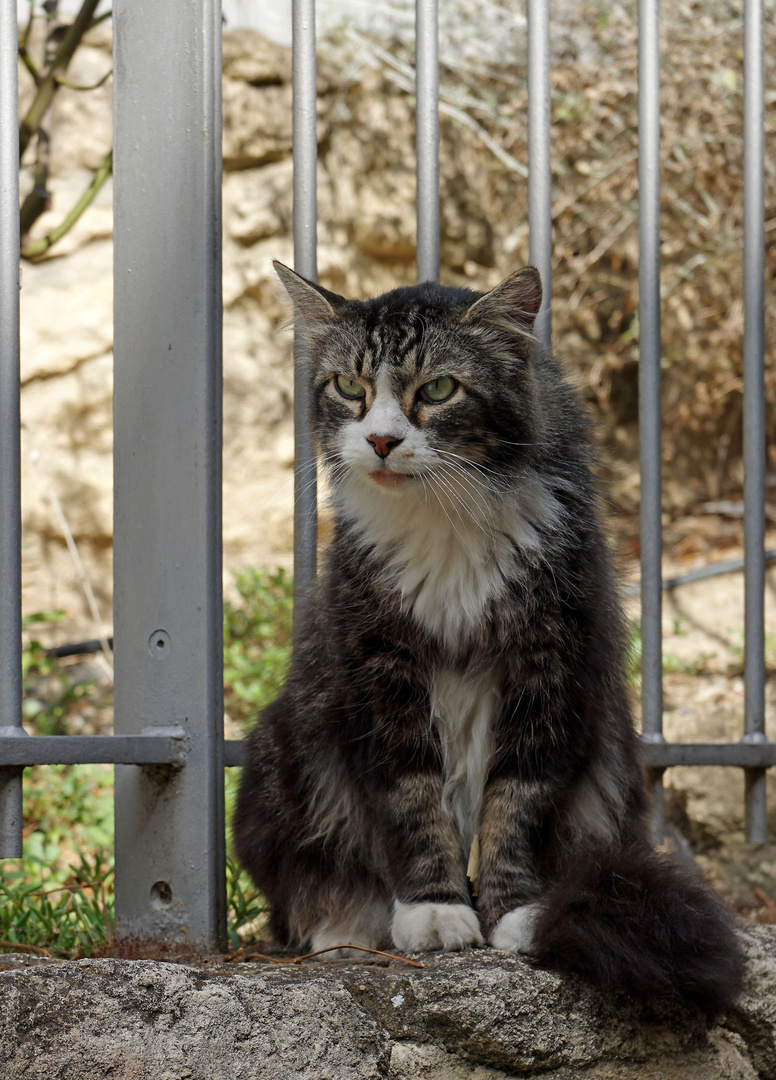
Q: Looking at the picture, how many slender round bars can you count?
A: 6